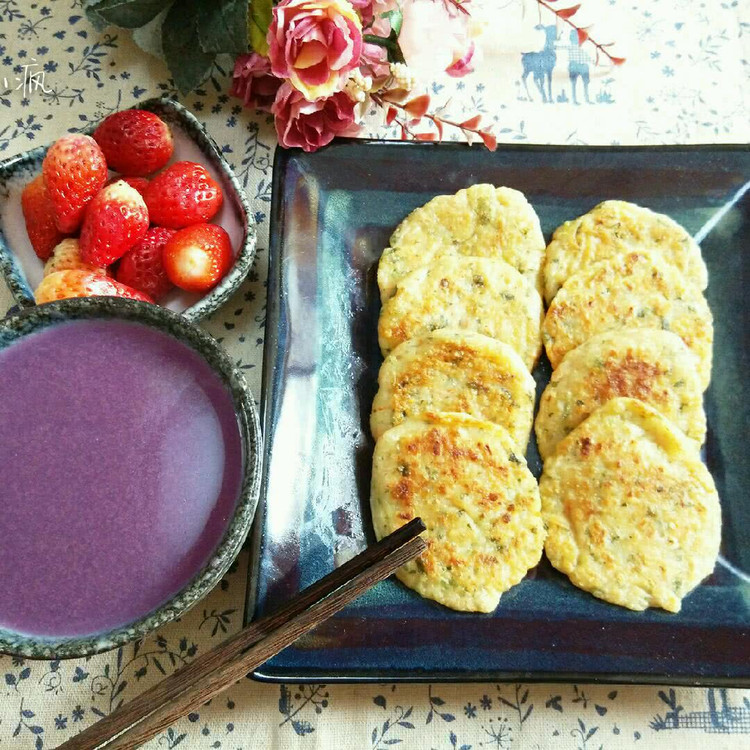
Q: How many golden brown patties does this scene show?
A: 8